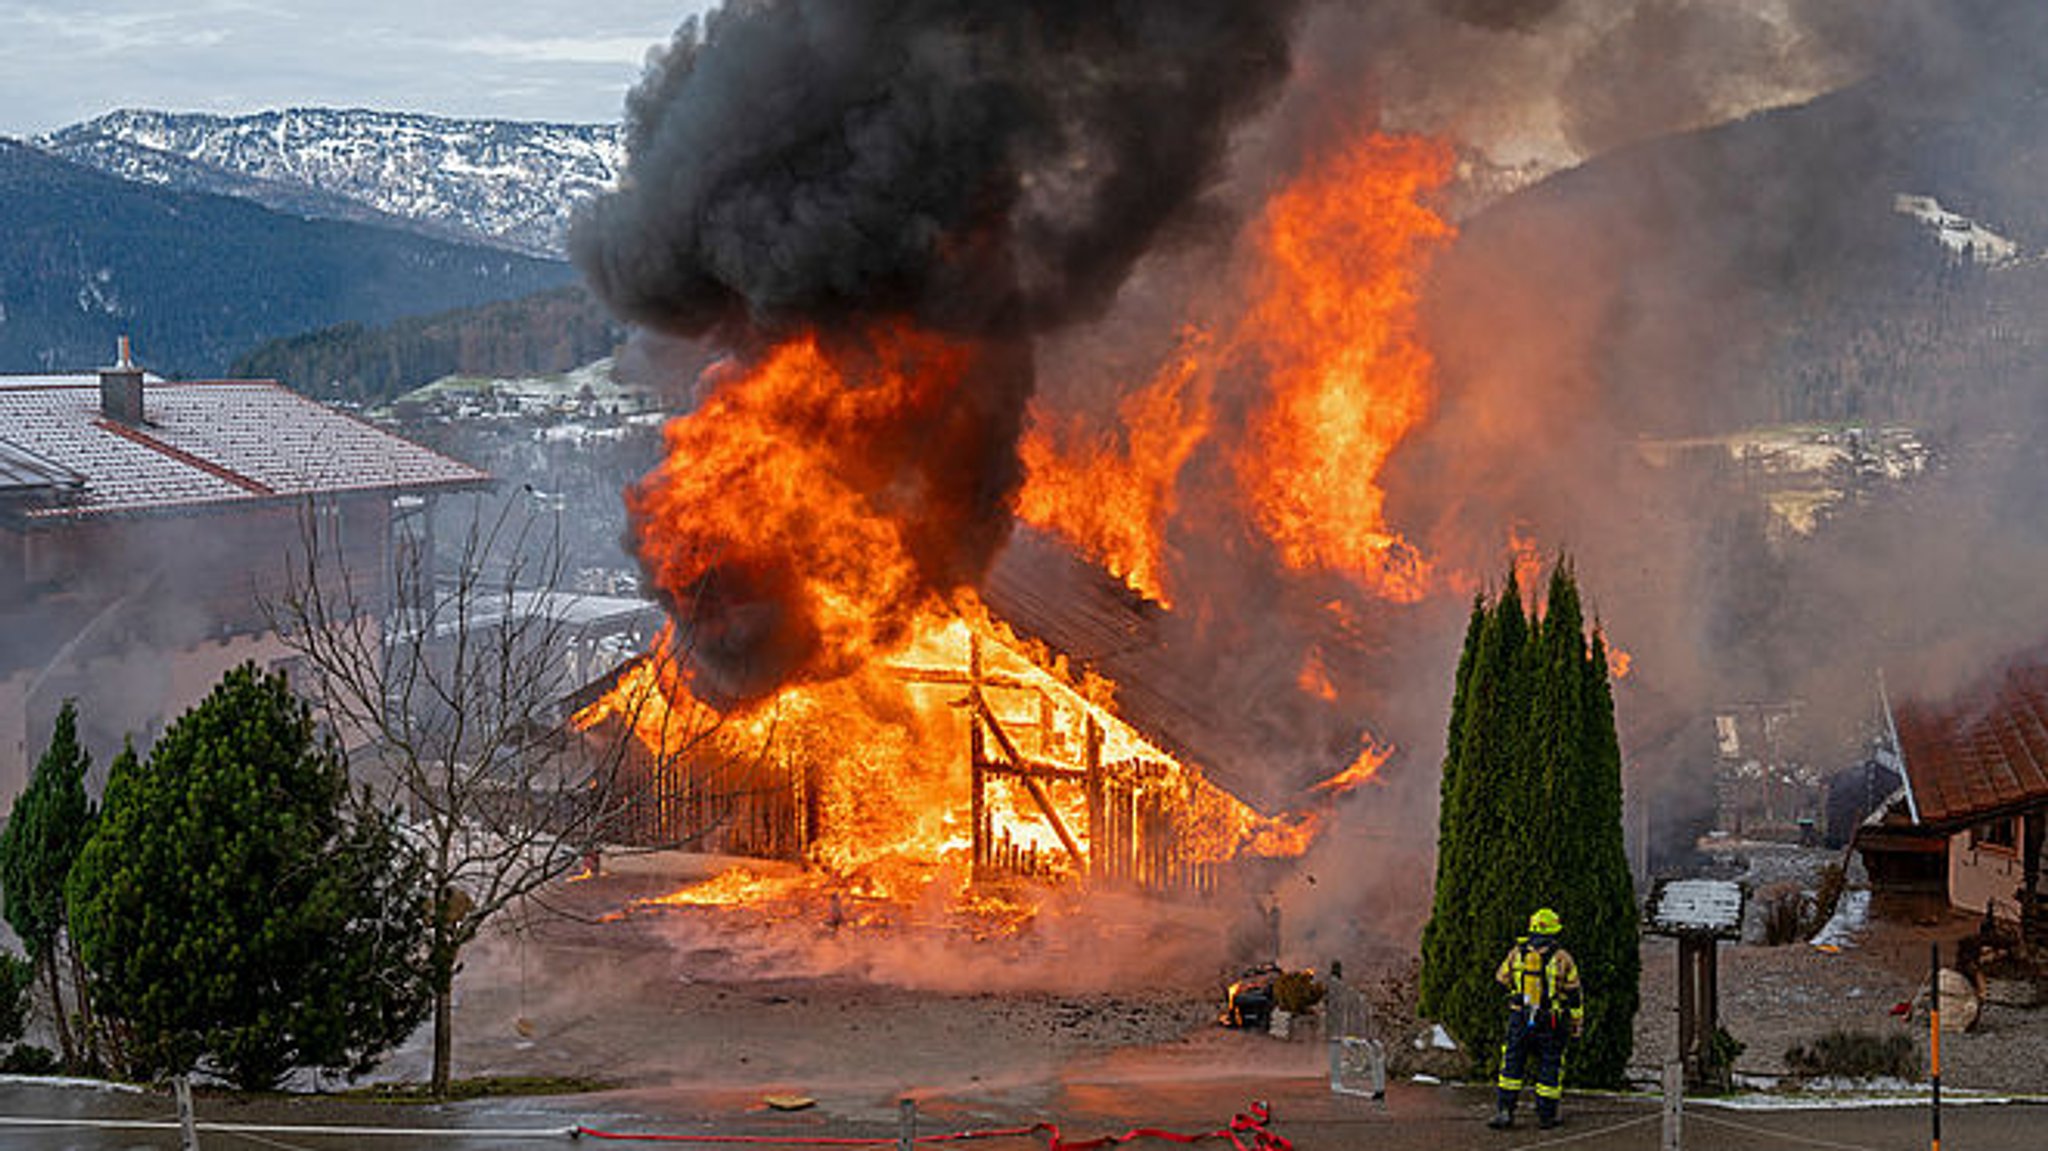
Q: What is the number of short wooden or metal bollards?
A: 3